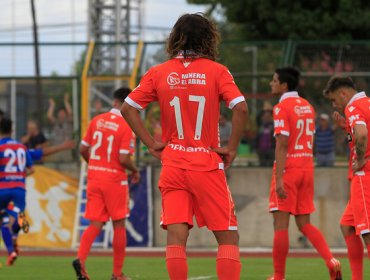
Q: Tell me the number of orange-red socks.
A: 8